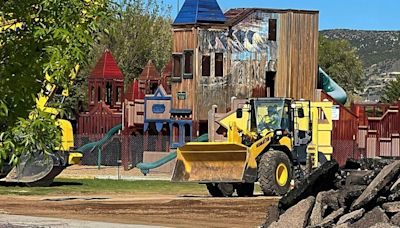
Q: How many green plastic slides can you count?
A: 3